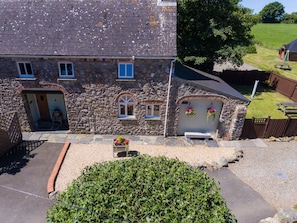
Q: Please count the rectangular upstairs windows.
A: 3